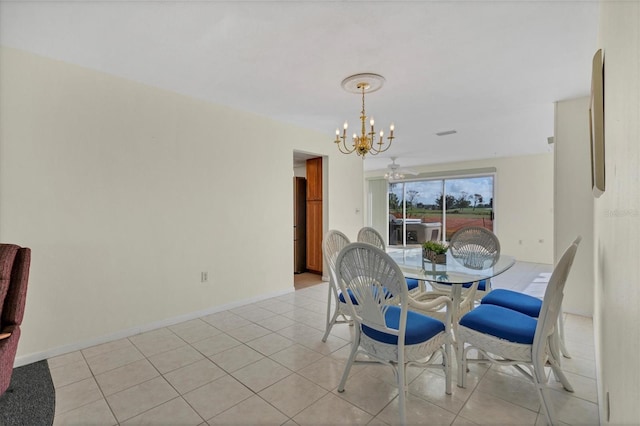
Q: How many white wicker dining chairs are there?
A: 6